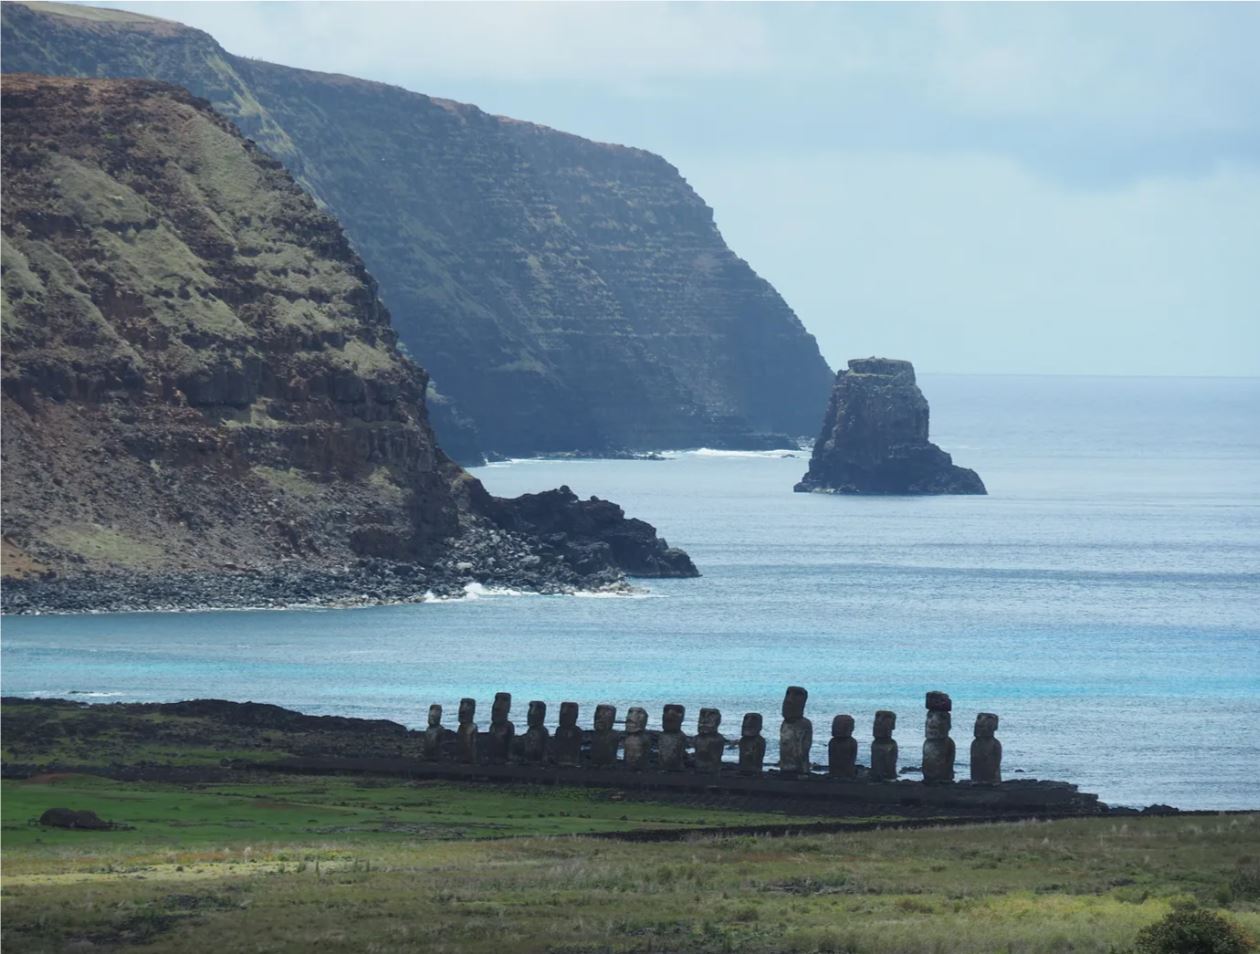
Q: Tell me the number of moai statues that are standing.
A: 15